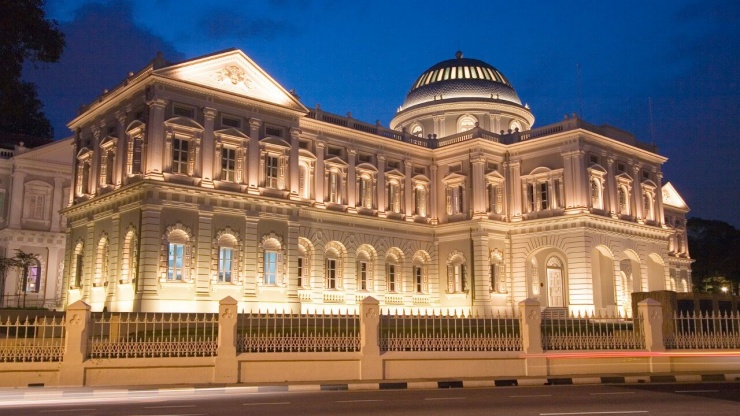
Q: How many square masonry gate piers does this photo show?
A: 5